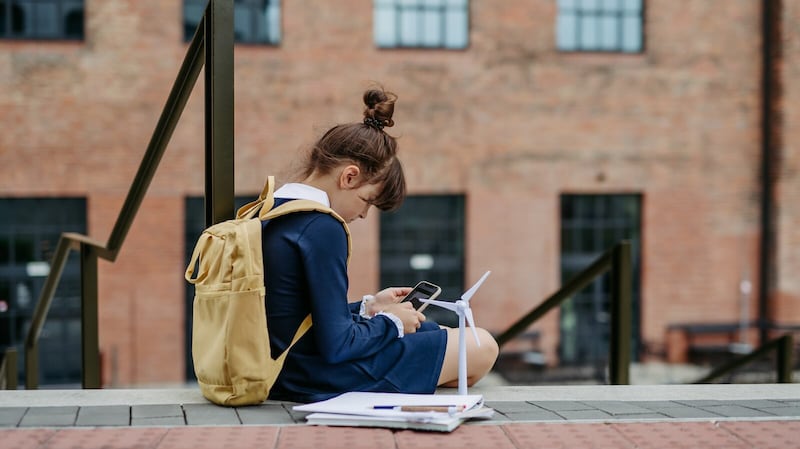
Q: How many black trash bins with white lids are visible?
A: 0